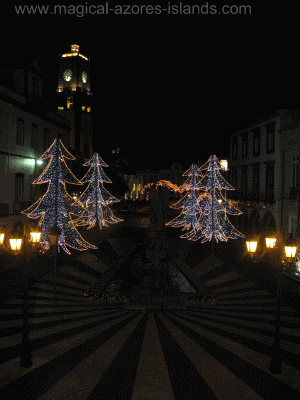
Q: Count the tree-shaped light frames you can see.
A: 4